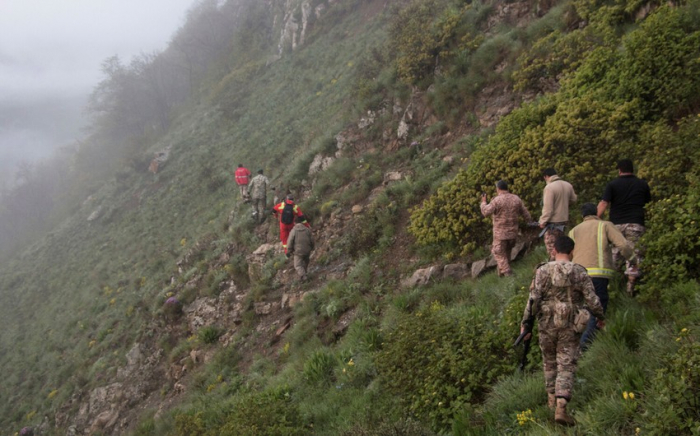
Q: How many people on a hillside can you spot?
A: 9